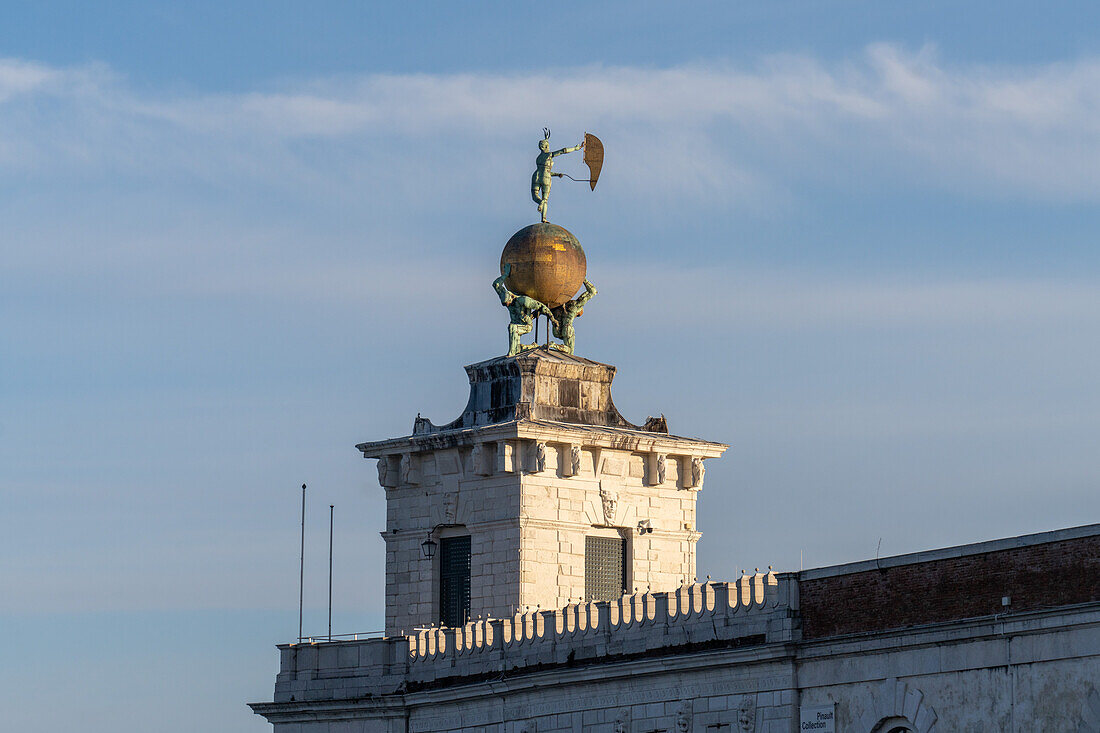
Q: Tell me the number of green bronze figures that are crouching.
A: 2